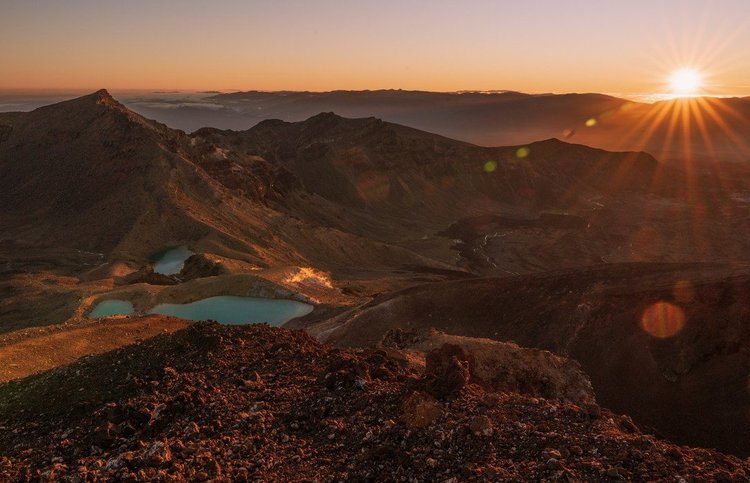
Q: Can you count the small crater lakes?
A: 3